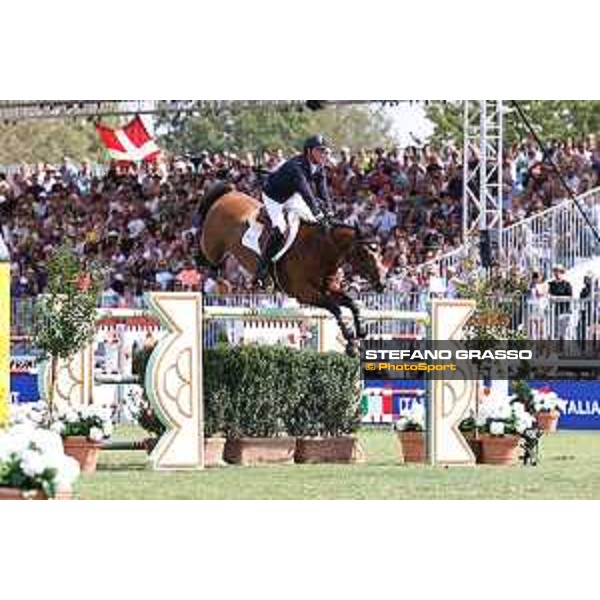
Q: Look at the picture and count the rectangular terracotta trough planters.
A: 3